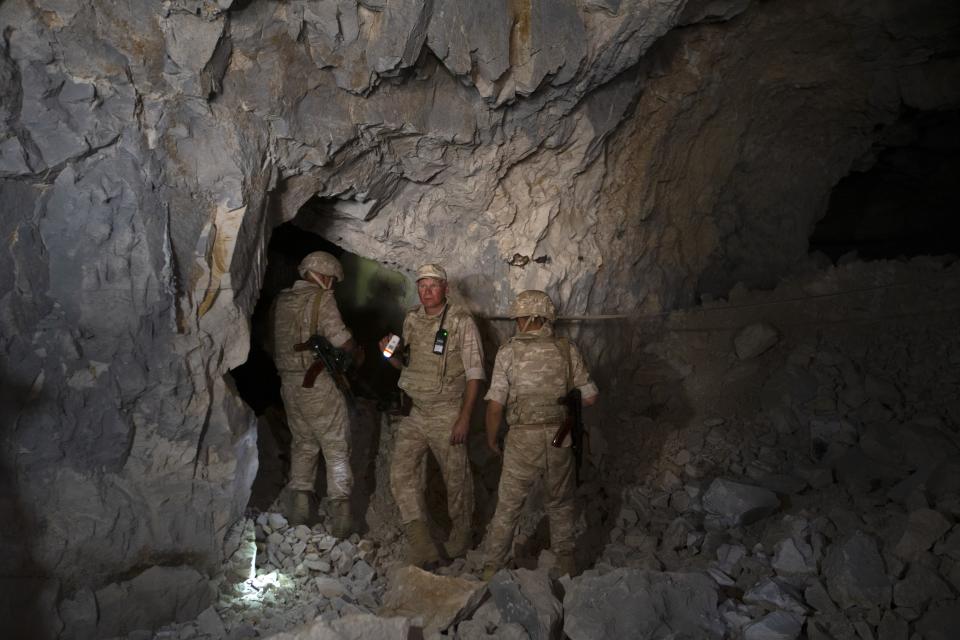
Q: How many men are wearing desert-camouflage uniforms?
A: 3